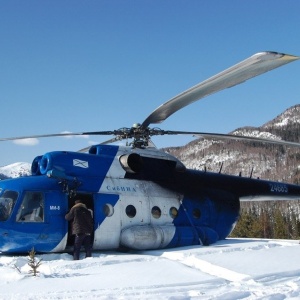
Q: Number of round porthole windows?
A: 5